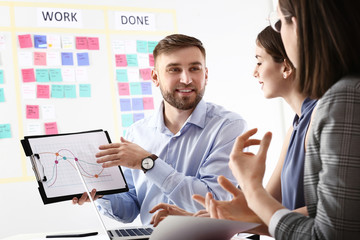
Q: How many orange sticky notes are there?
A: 0